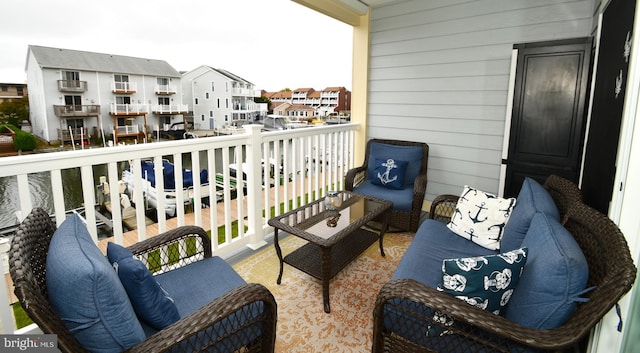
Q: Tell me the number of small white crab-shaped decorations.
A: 2